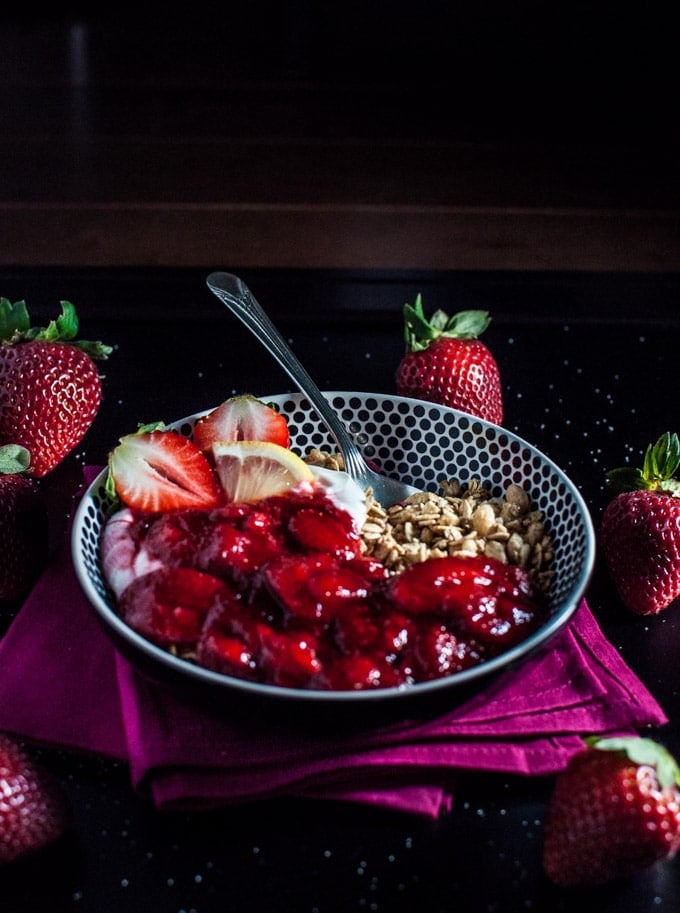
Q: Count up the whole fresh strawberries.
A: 6